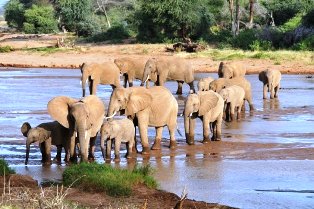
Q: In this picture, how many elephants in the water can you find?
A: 13